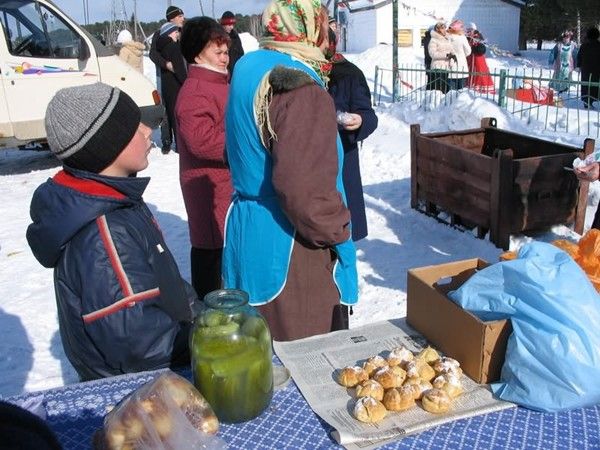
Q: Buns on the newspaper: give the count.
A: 13